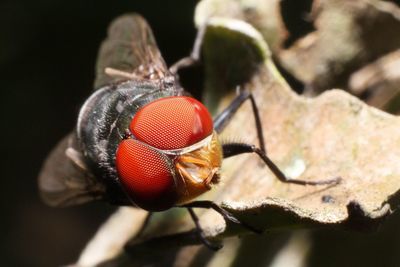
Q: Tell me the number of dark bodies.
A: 1